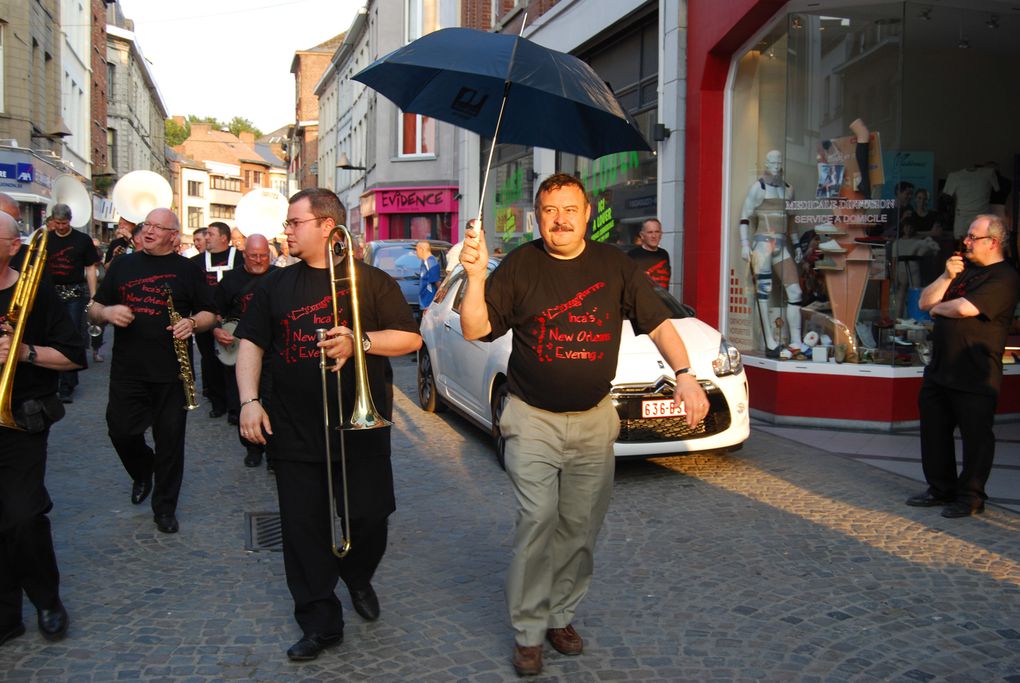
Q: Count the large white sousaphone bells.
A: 3